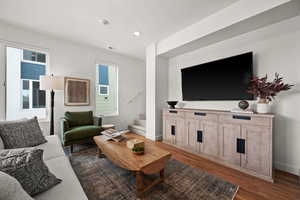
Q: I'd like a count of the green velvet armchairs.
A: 1